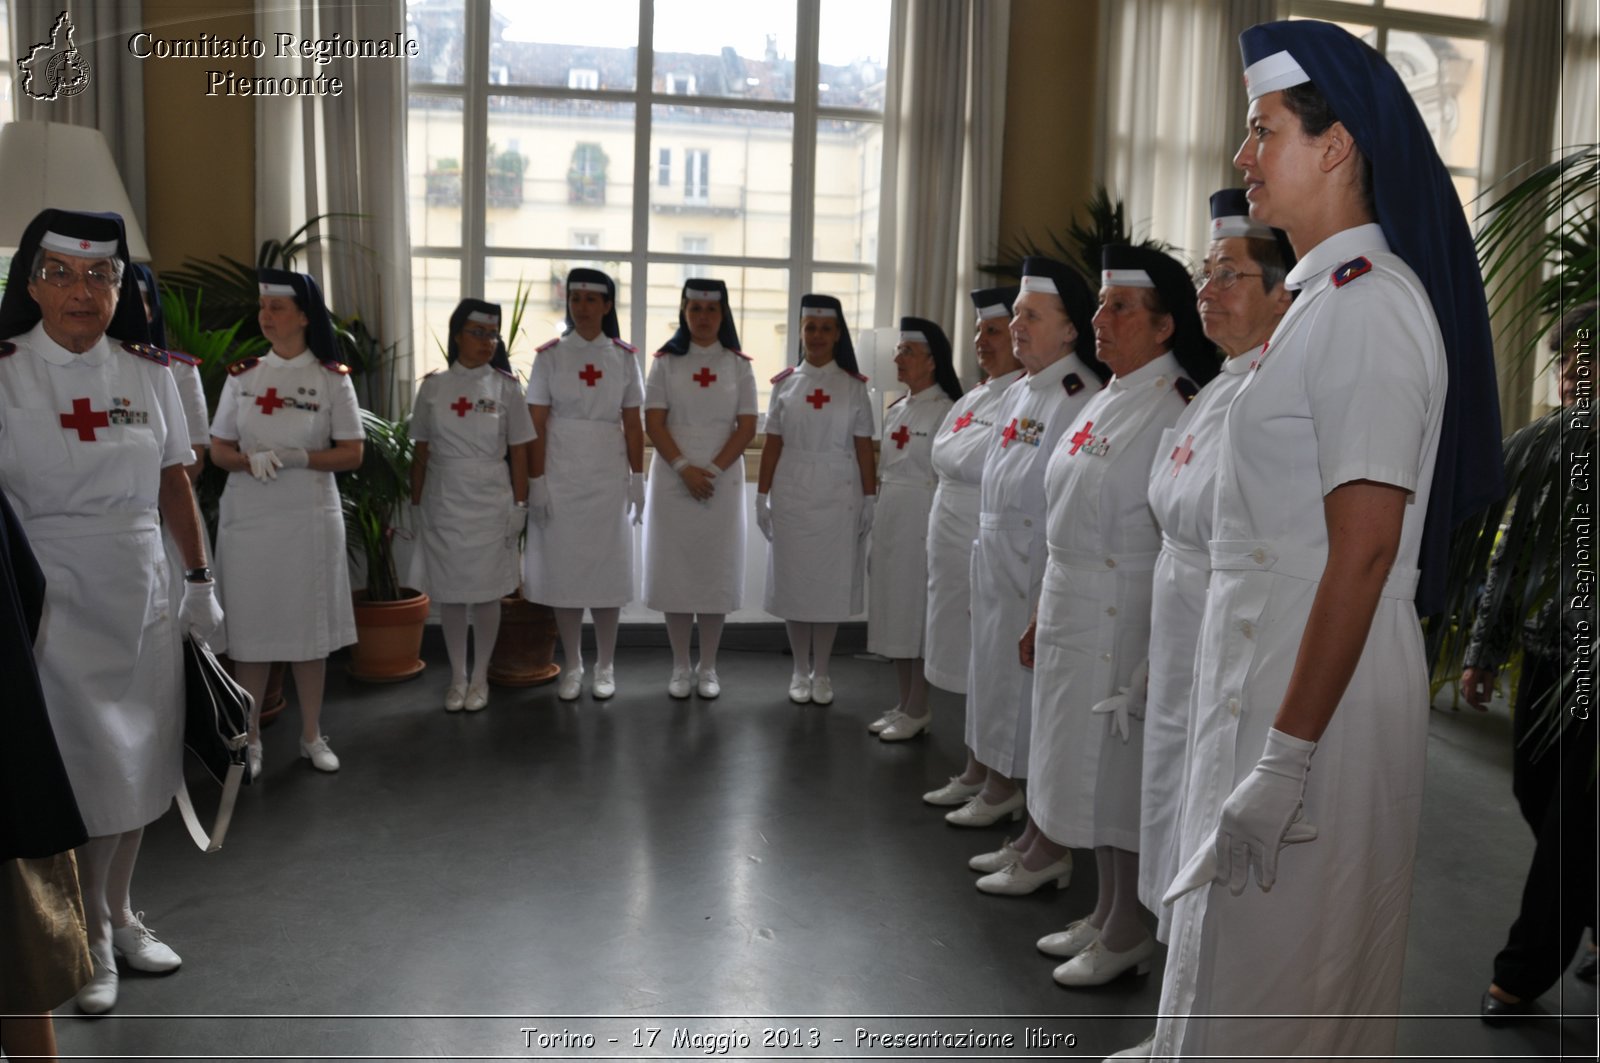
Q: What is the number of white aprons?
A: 13